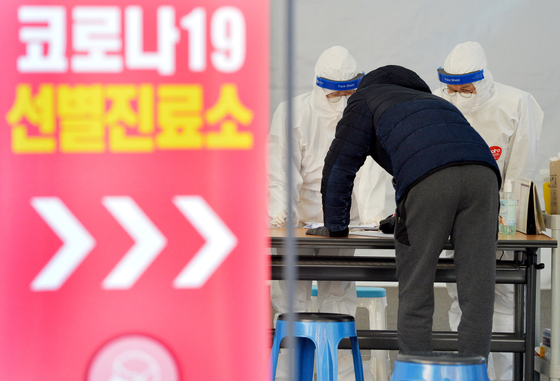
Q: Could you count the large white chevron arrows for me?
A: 3